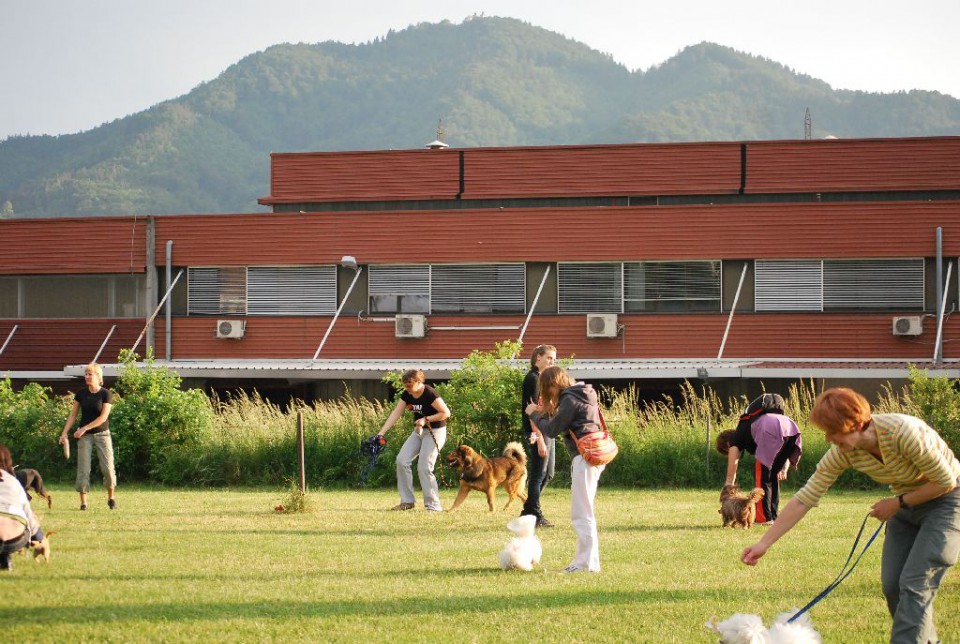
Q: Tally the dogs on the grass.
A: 6